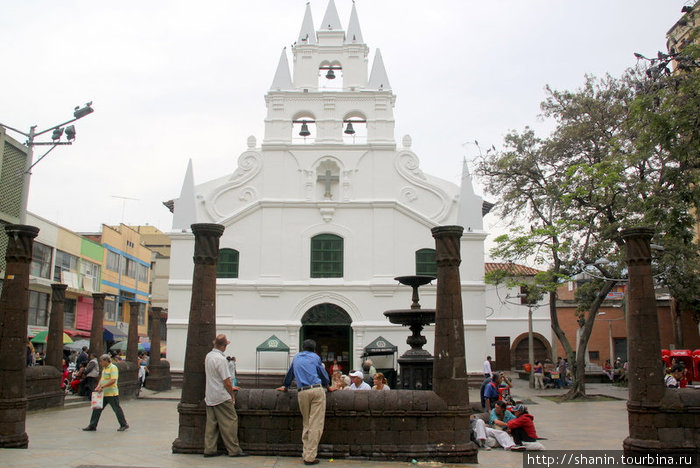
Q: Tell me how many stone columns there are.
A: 8